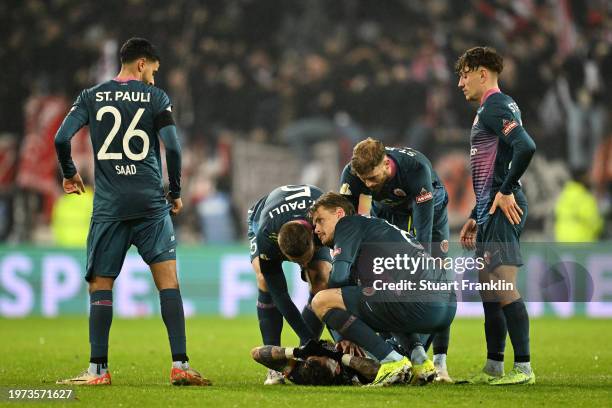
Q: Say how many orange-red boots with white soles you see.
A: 2